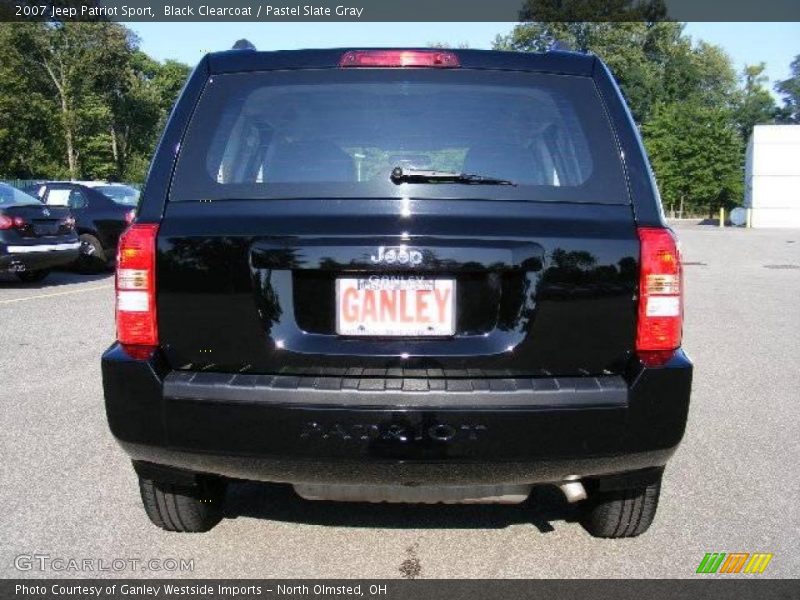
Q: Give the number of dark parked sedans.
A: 2